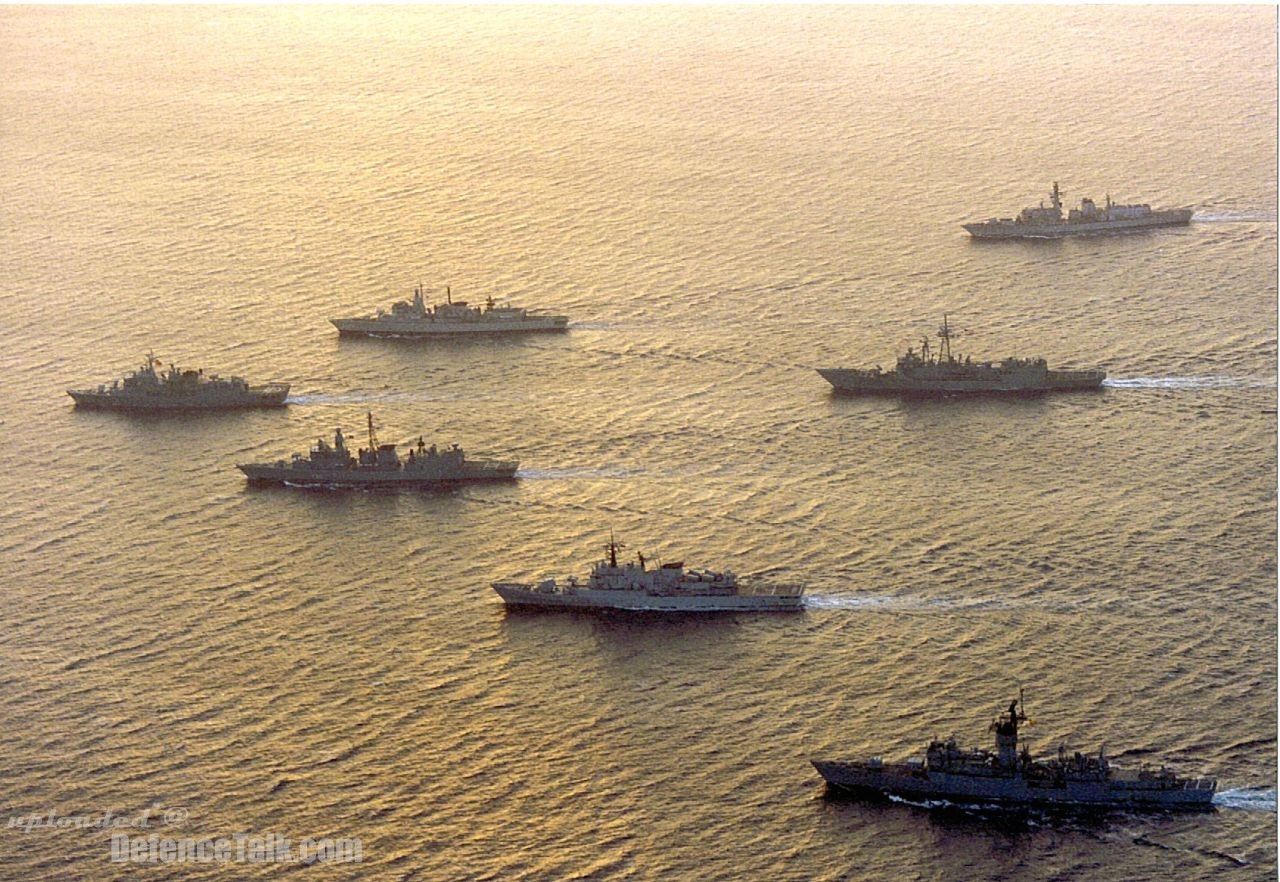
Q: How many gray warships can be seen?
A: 7